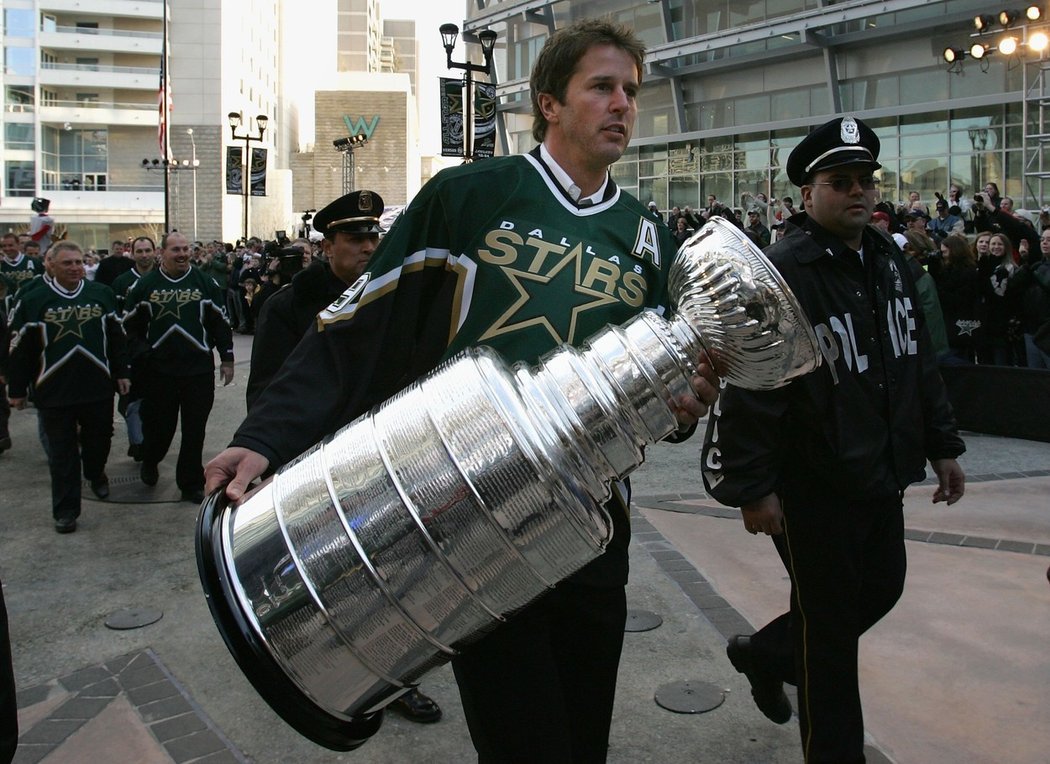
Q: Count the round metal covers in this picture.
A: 4